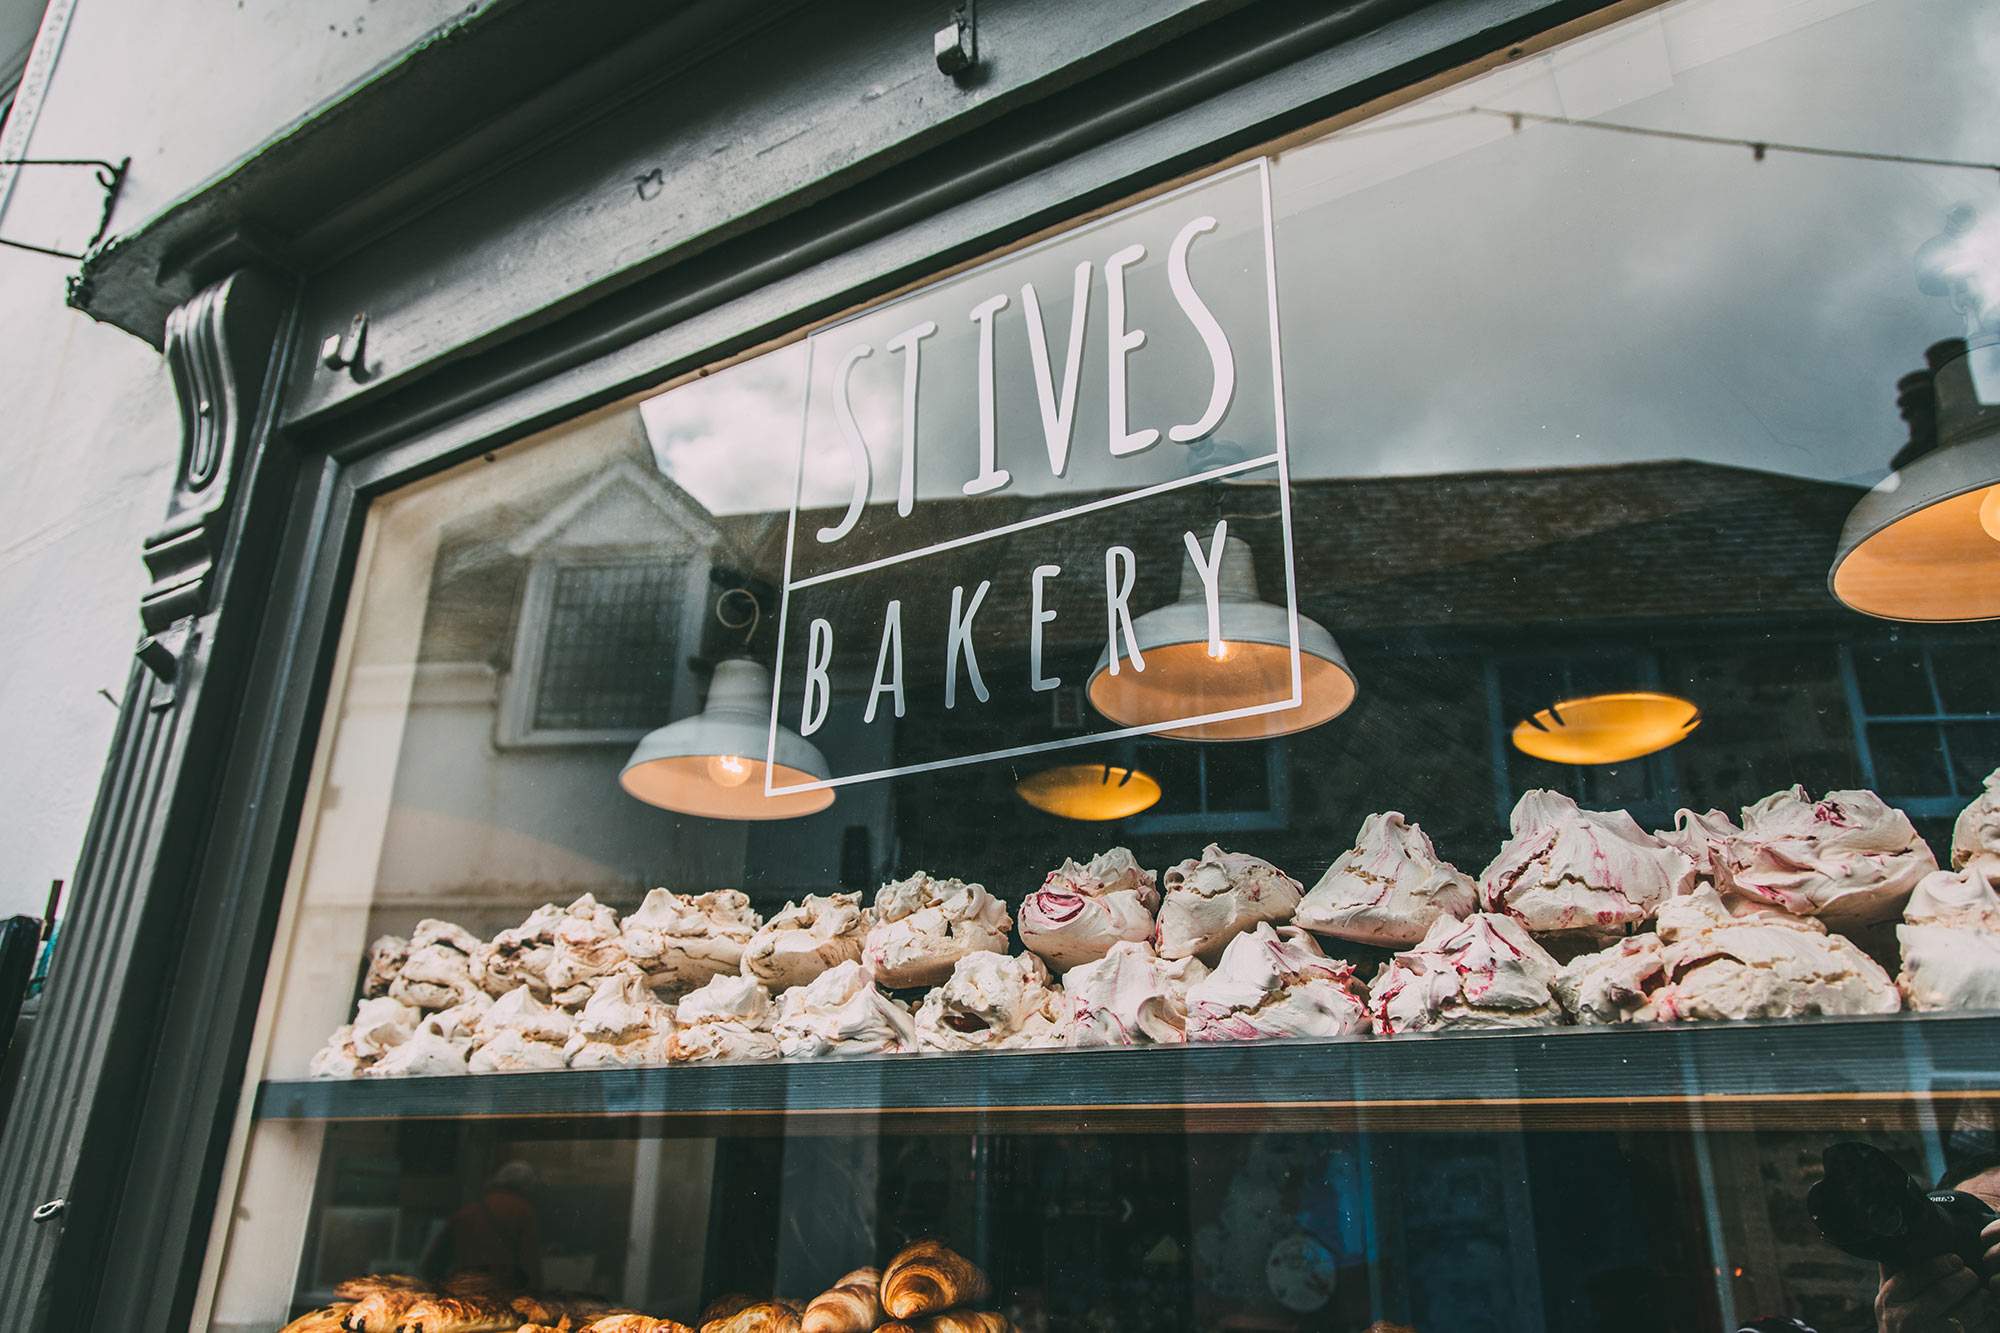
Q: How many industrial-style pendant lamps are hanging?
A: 3